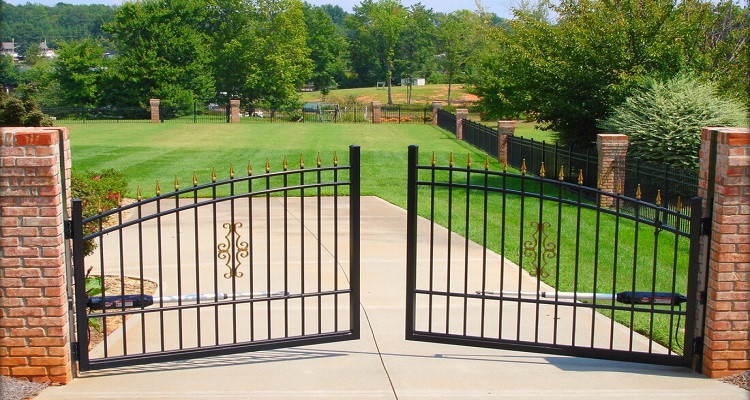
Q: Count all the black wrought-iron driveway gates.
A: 2